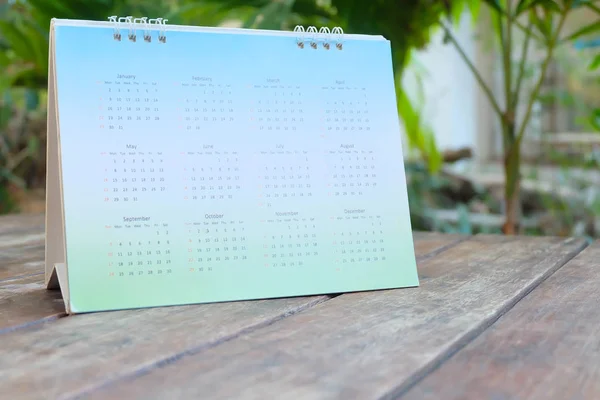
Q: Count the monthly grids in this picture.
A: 12